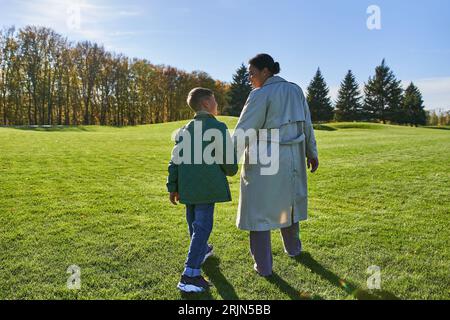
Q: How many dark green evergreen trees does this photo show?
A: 5